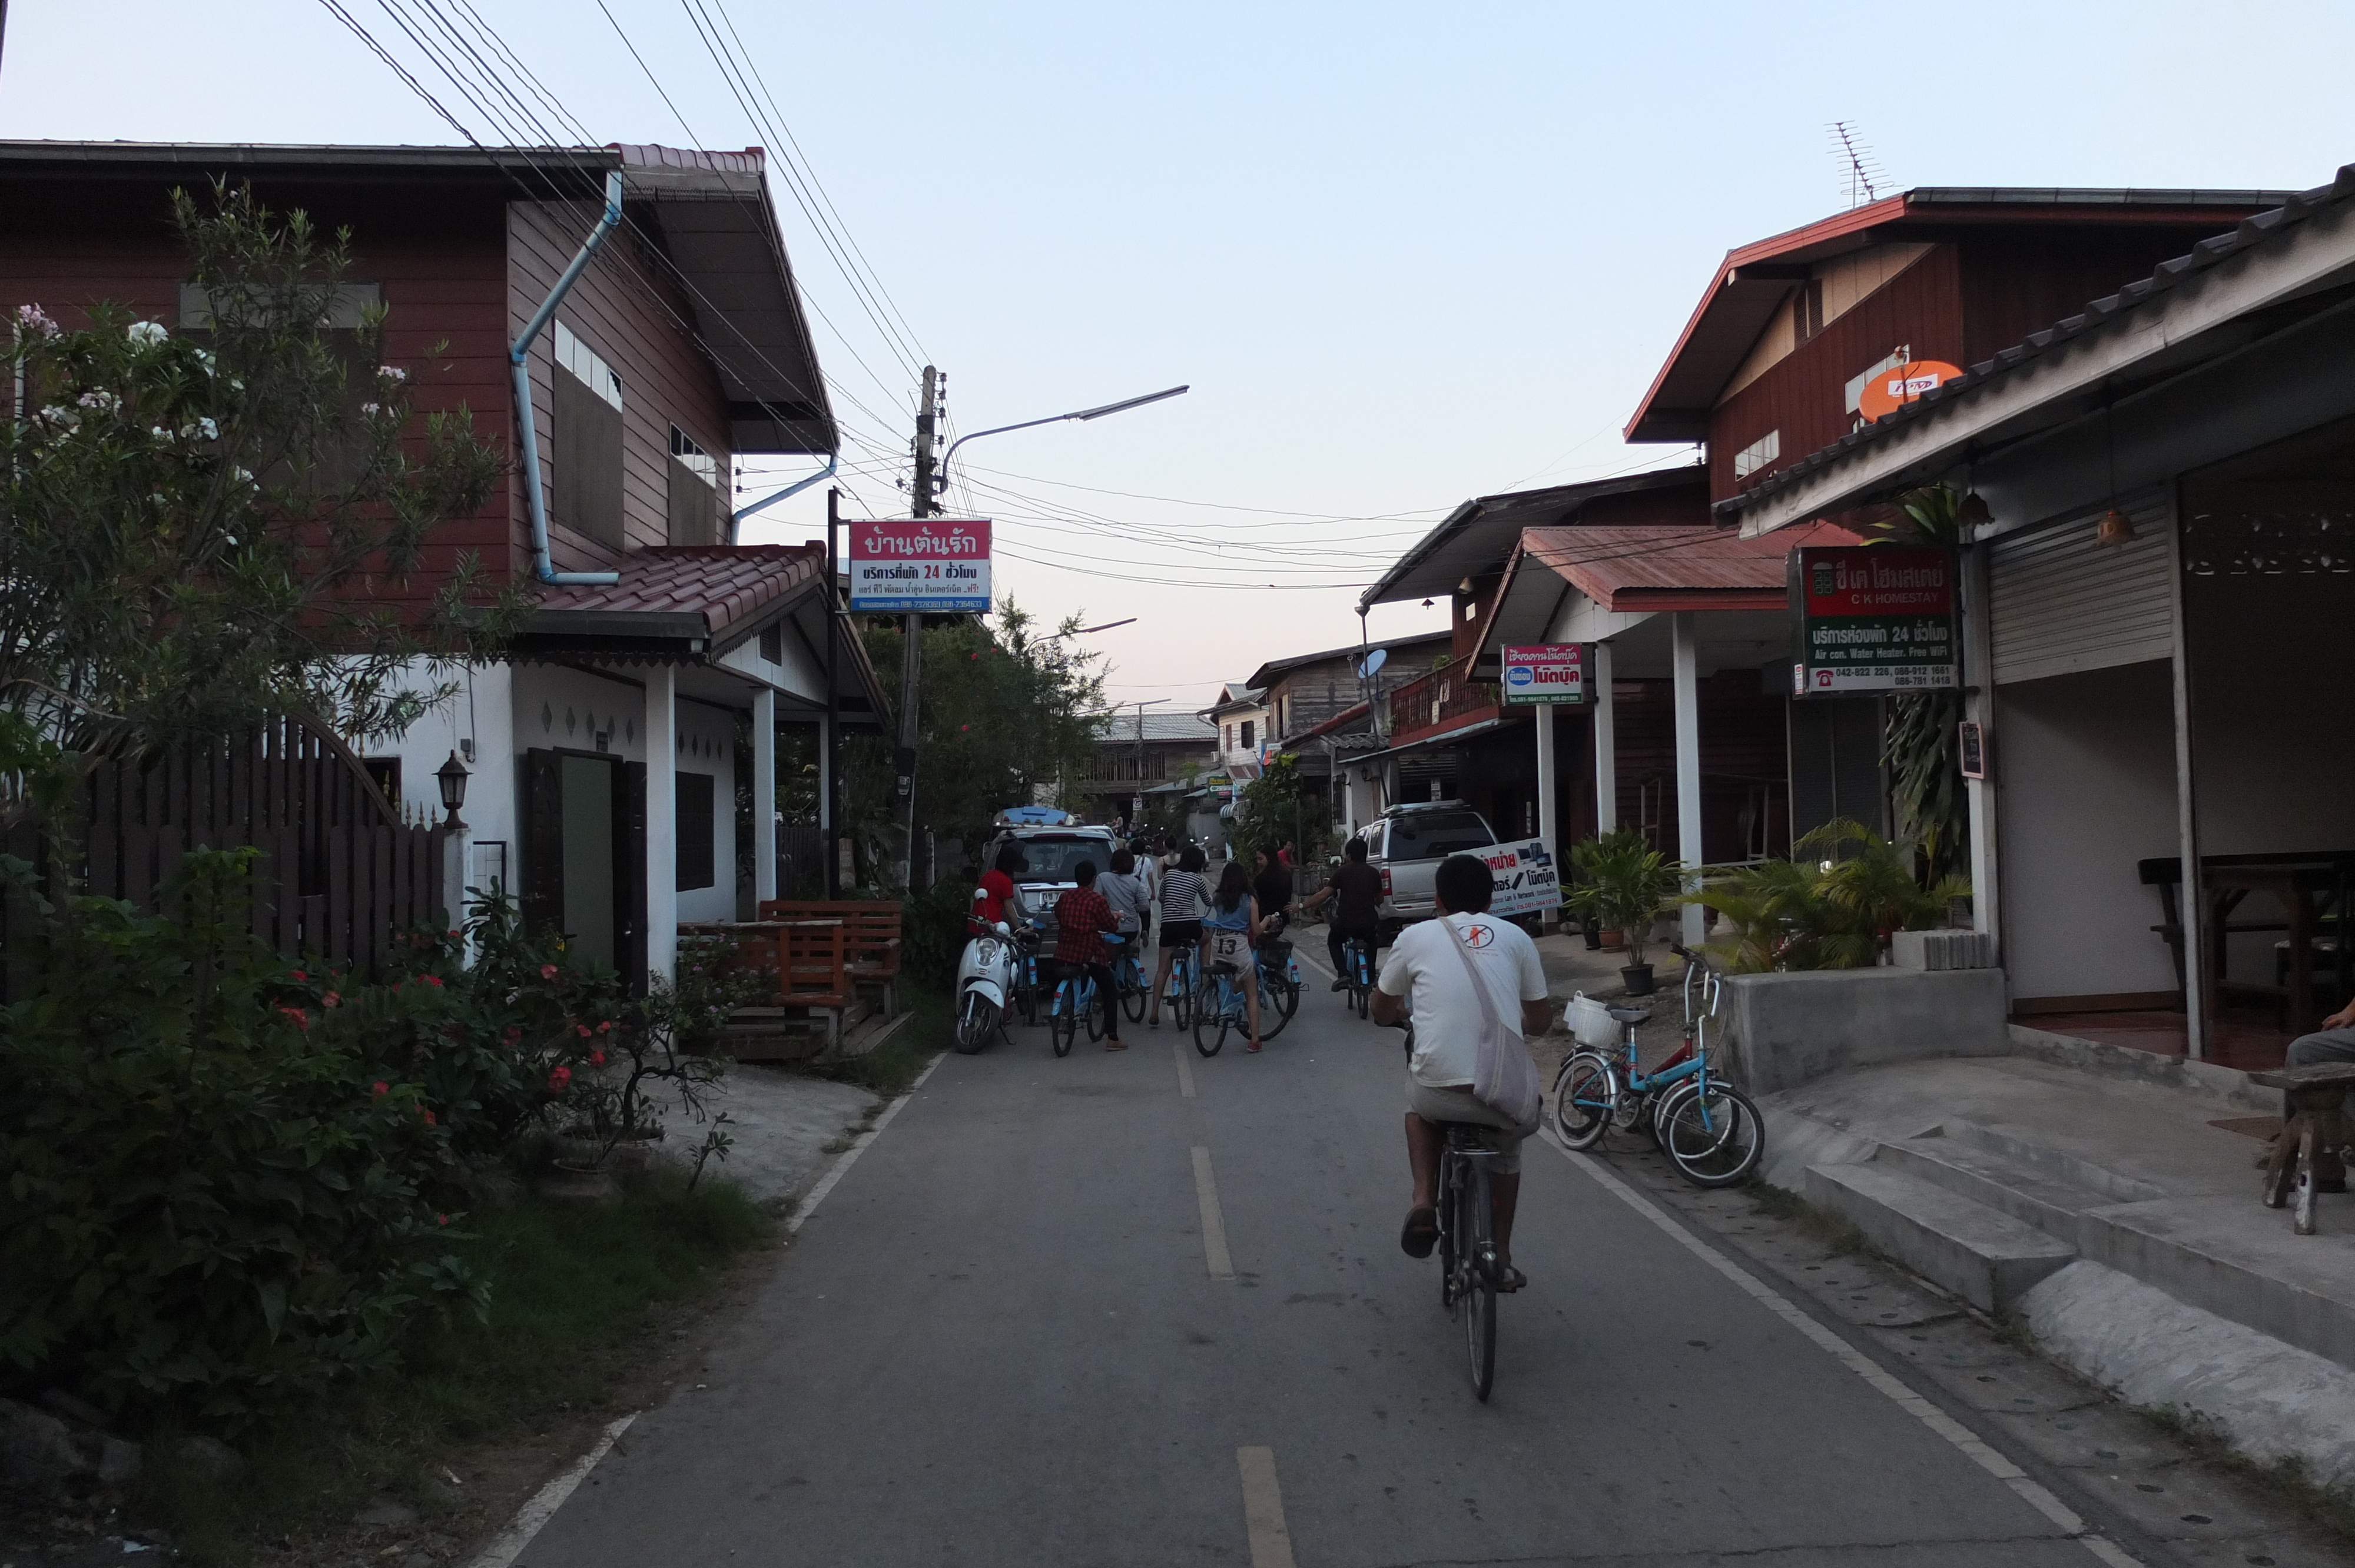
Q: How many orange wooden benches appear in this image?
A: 2